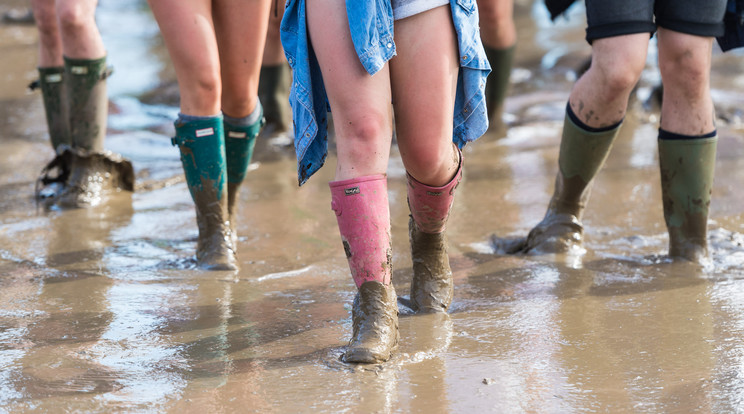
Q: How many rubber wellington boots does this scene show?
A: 10